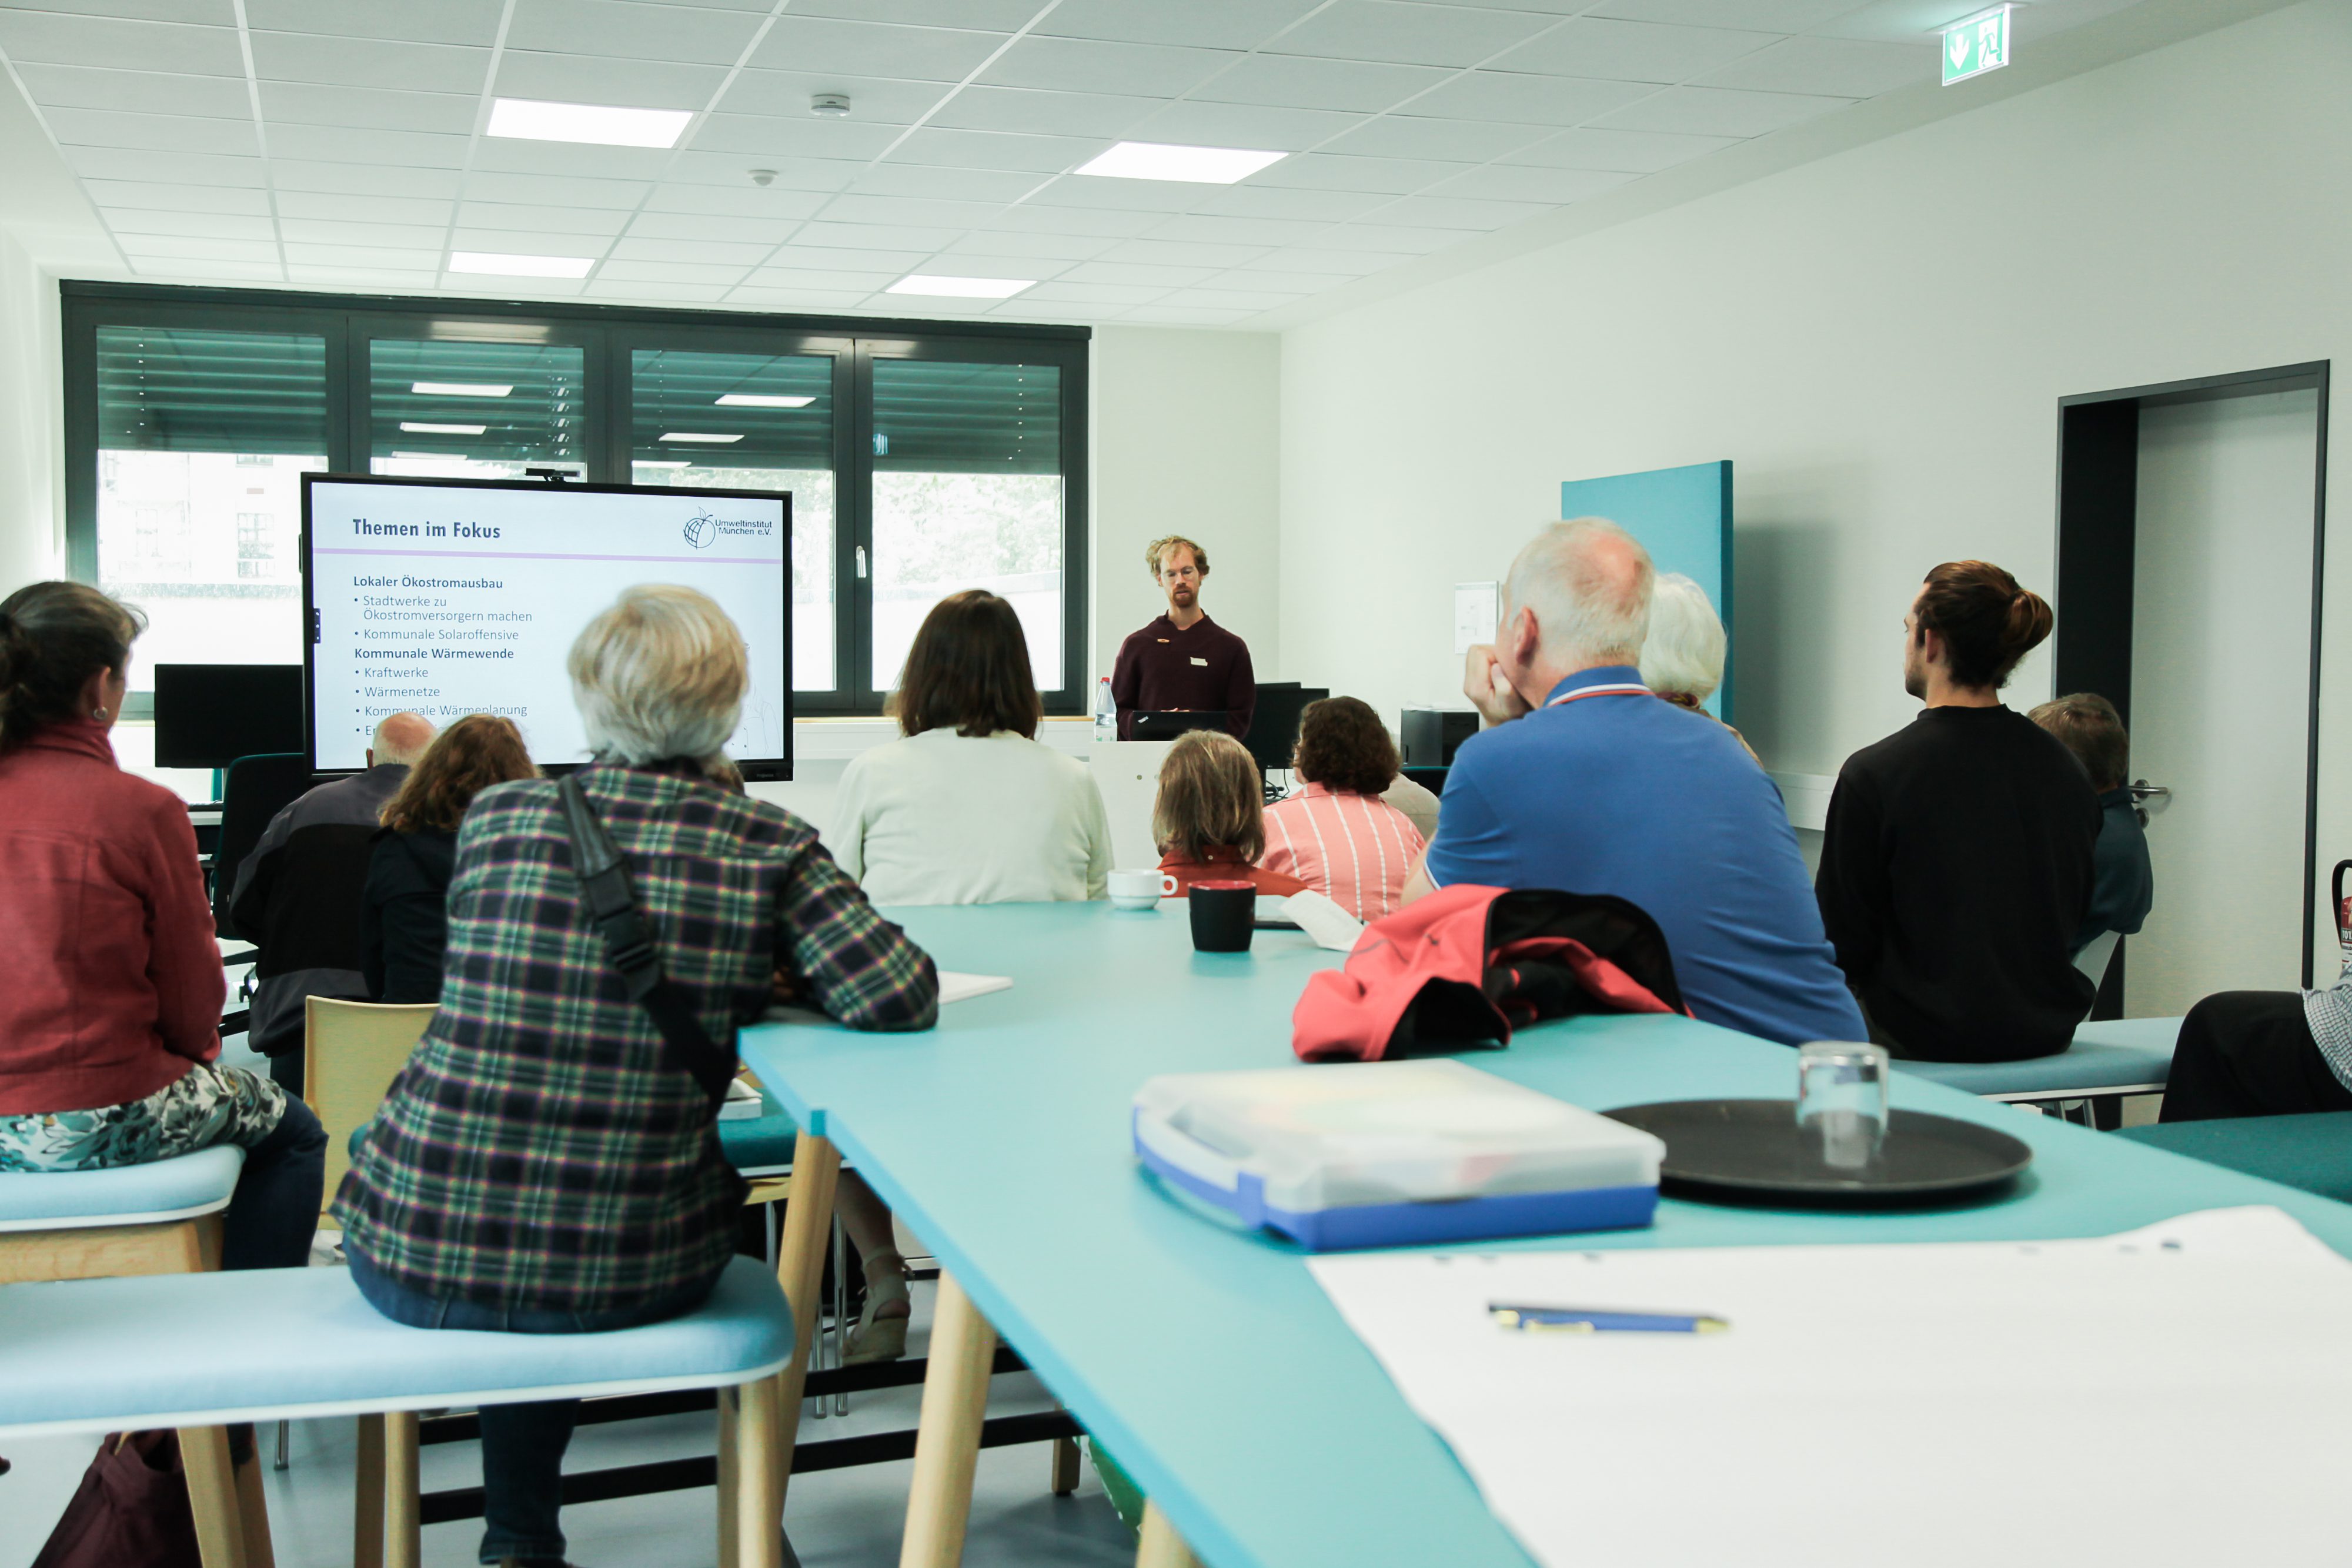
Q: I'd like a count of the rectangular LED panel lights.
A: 4